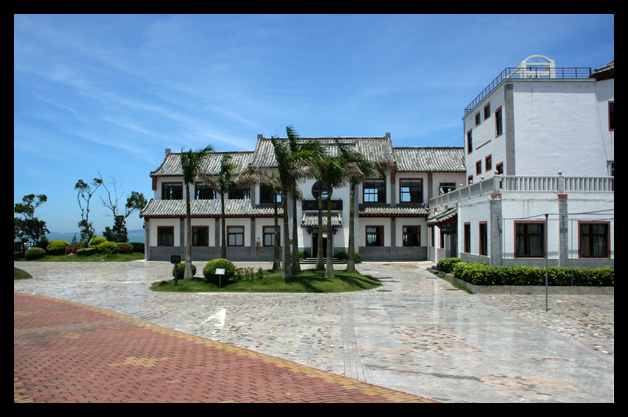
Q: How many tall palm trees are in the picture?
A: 8